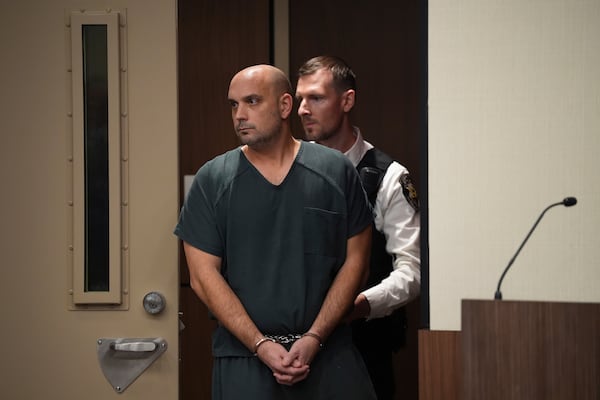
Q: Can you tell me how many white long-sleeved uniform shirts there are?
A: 1